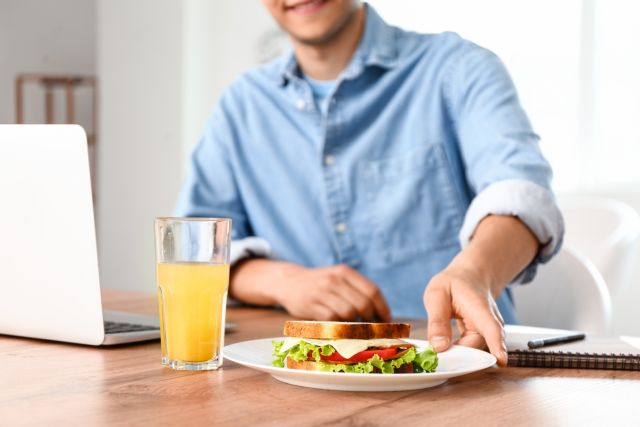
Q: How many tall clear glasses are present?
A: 1